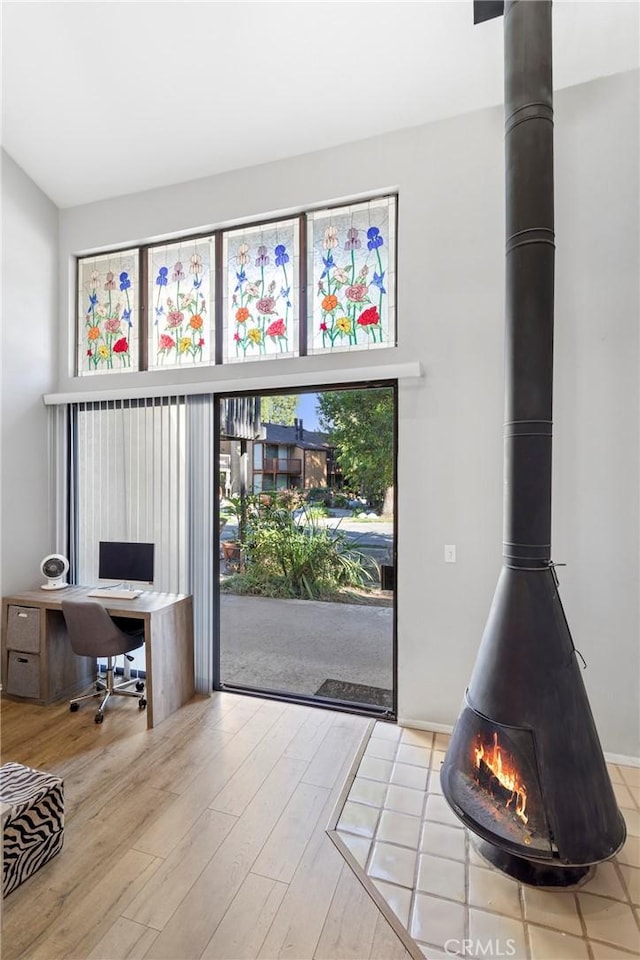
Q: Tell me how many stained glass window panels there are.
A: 4